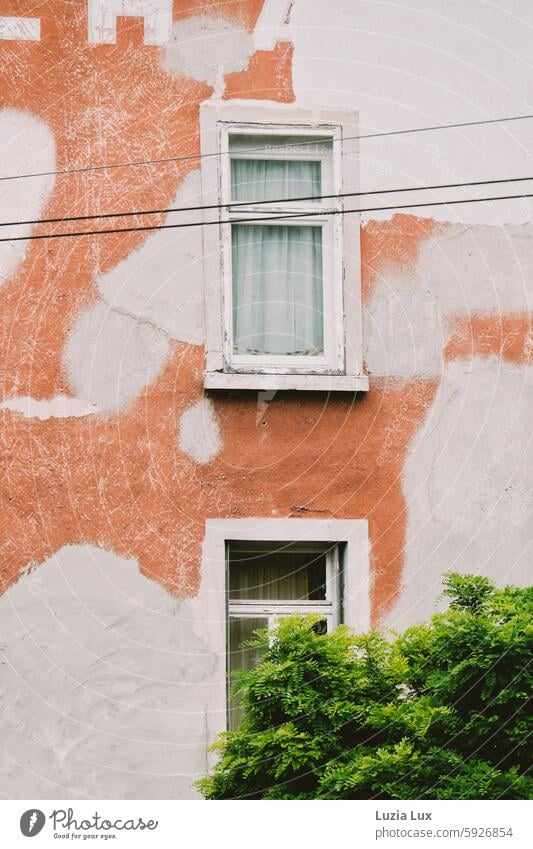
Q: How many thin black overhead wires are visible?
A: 3